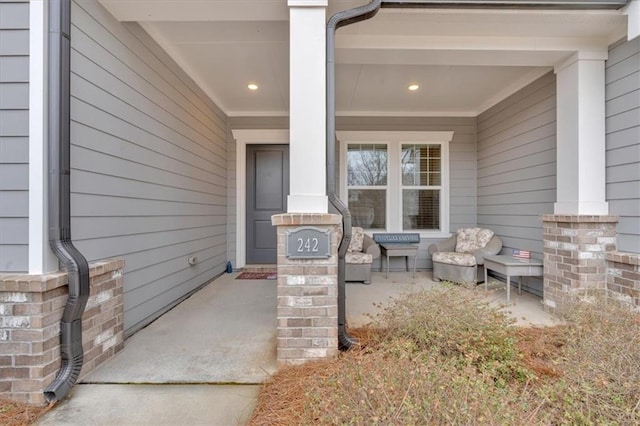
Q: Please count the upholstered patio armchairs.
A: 2